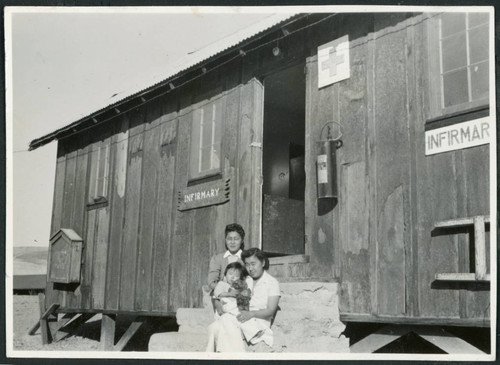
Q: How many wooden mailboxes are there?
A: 1